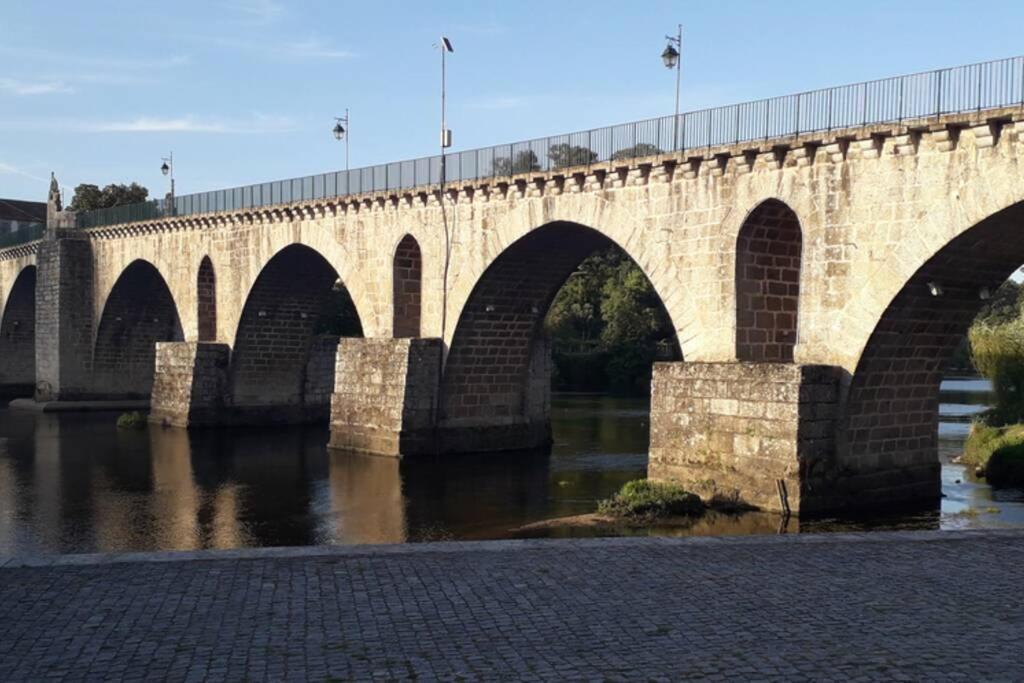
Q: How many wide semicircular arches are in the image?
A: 5